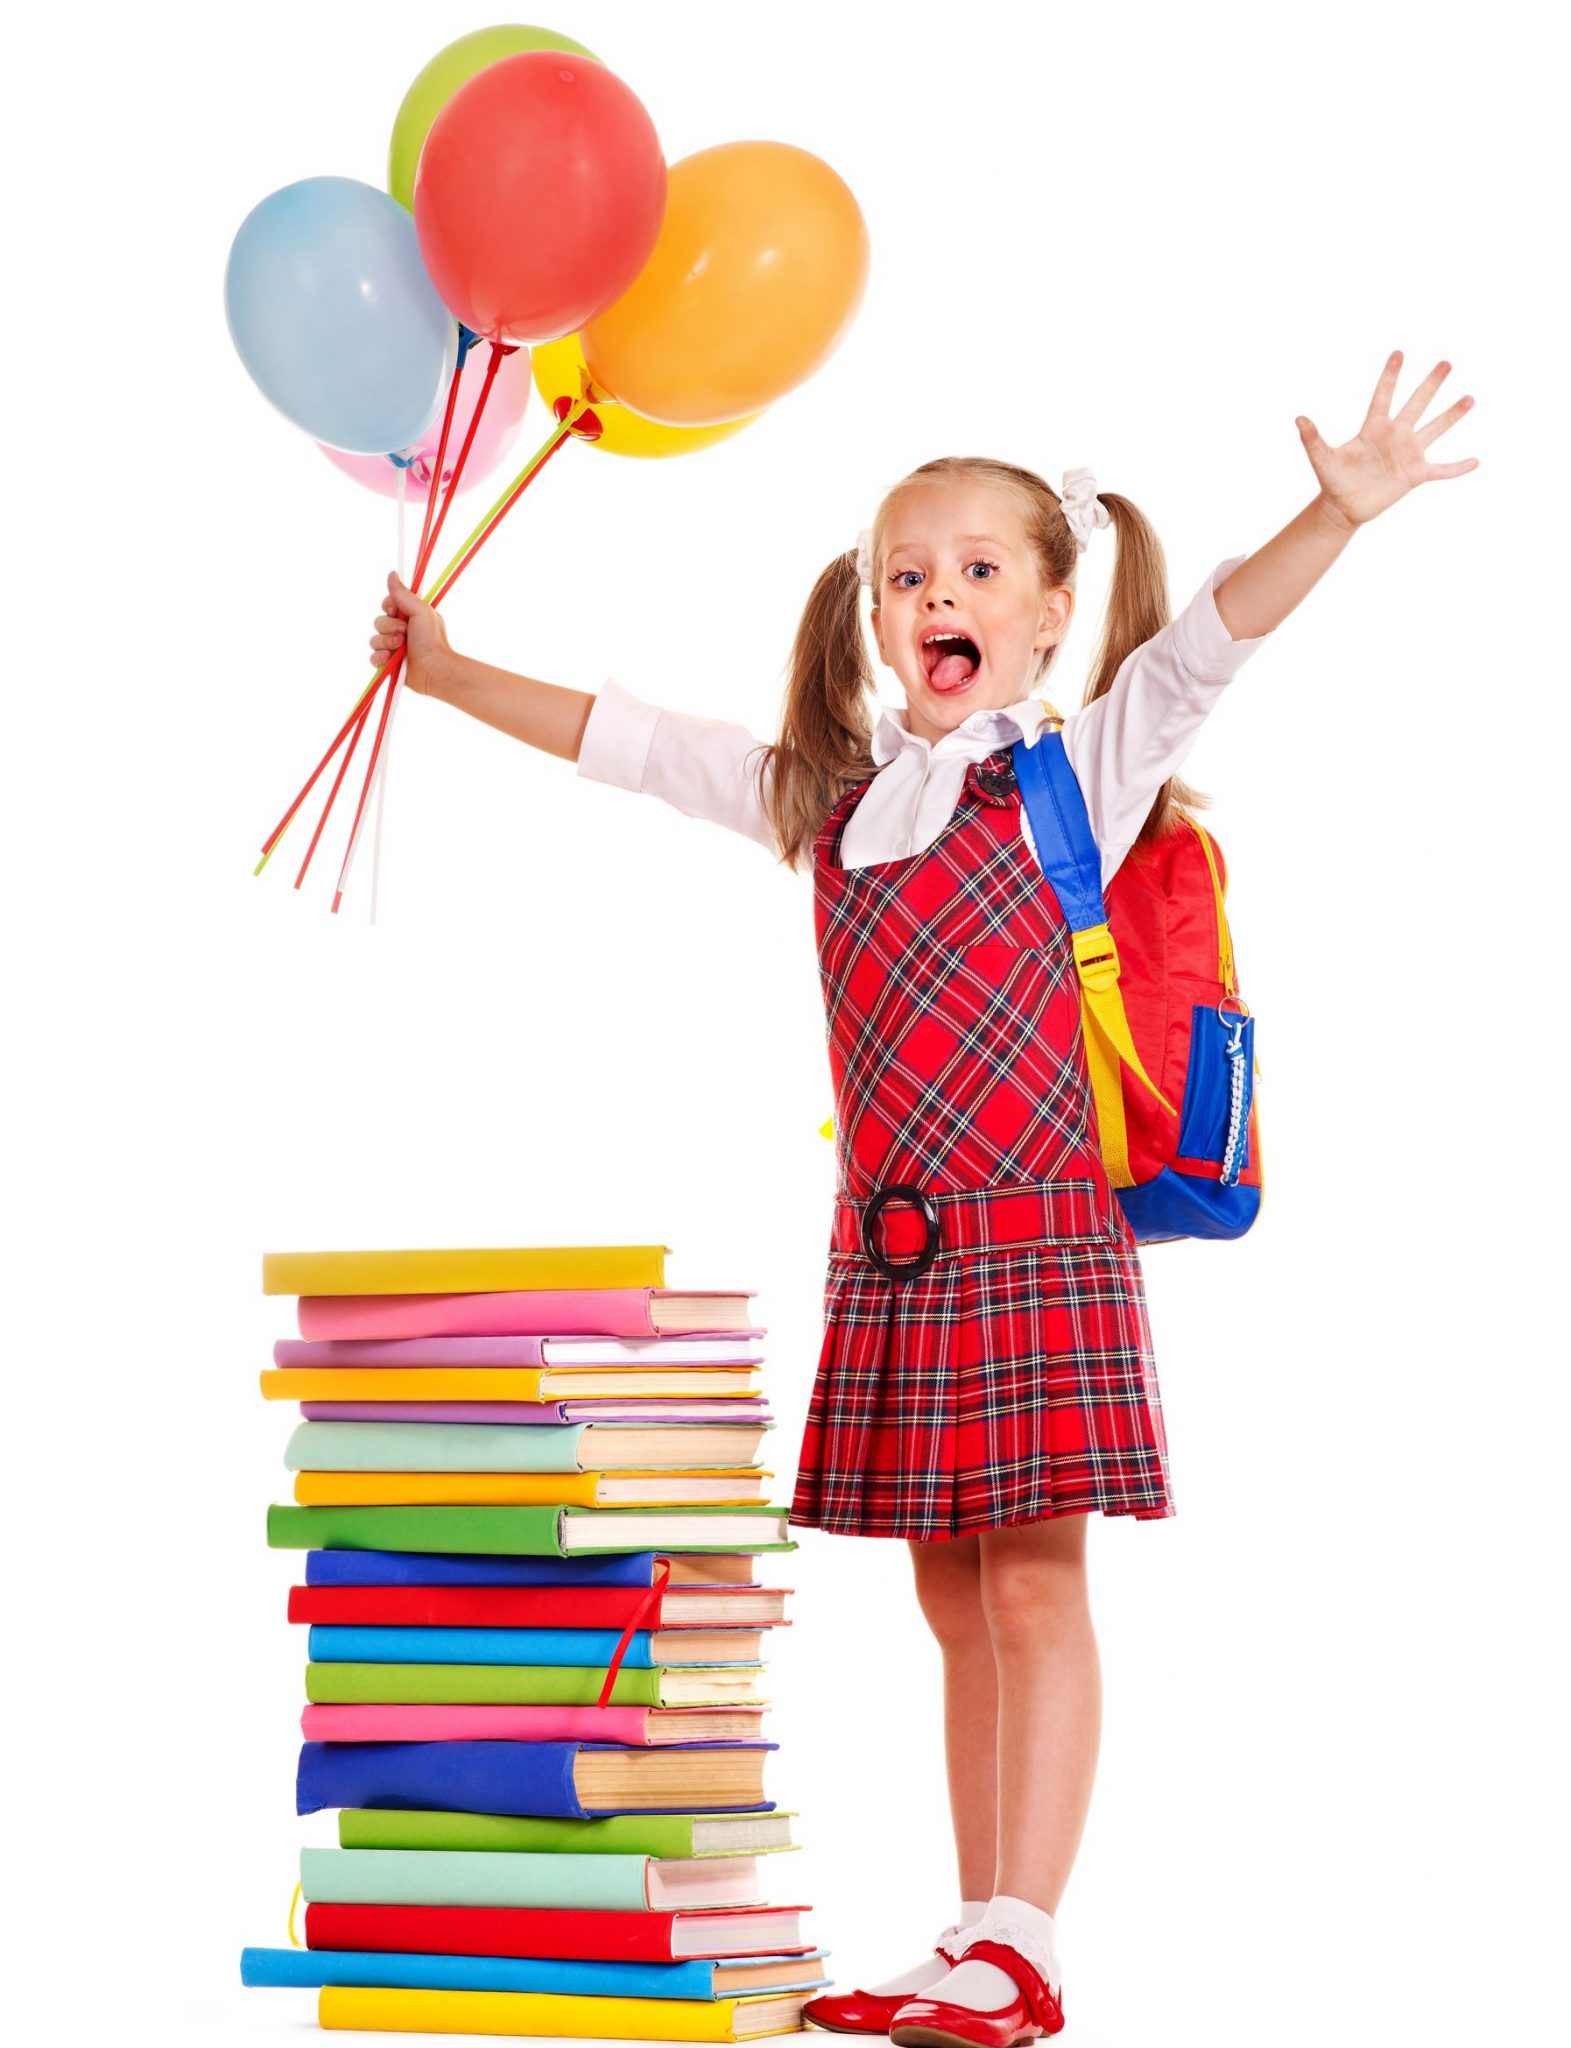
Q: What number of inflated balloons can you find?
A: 6